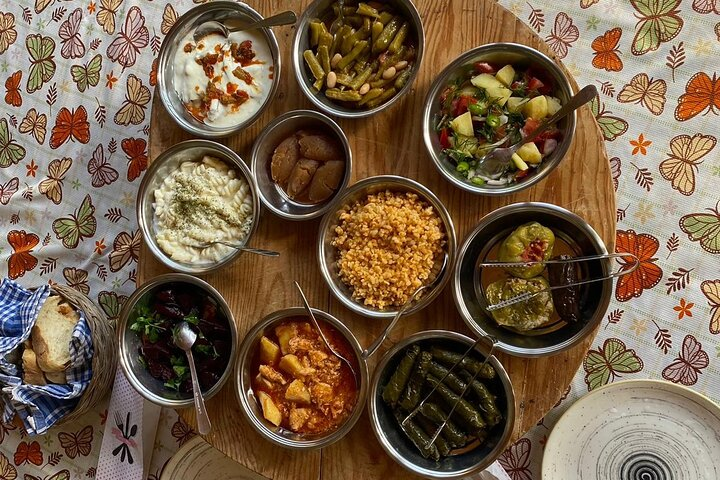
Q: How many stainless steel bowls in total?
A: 10